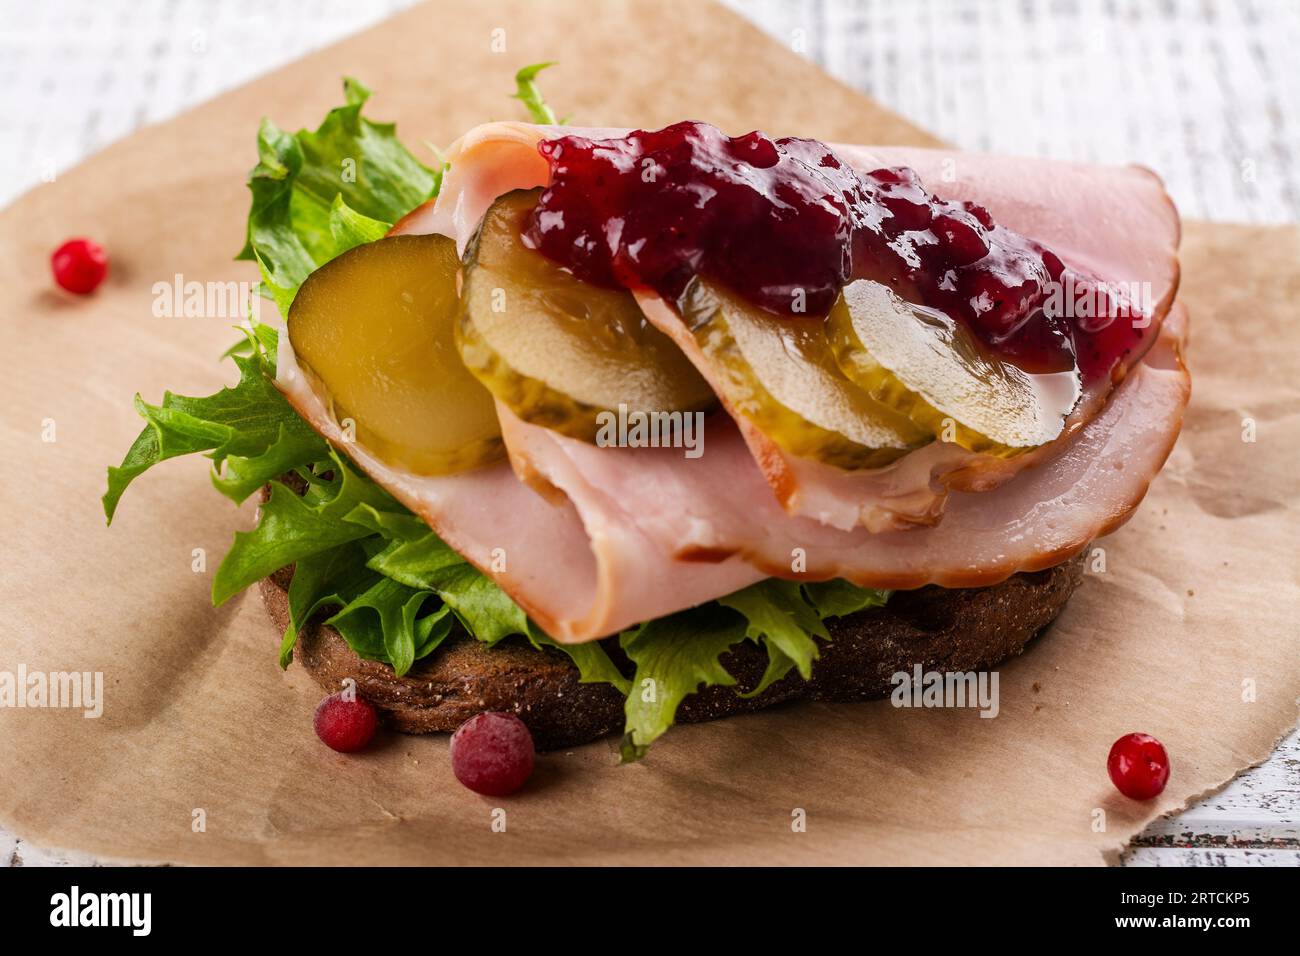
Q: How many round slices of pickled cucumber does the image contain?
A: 4